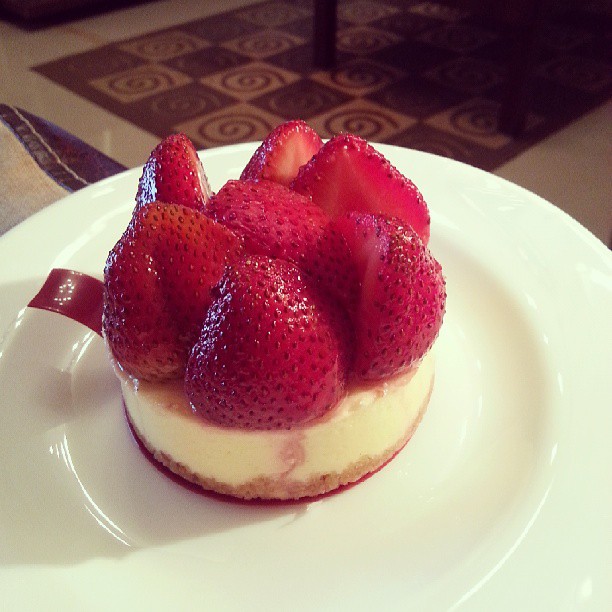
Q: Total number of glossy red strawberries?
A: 7